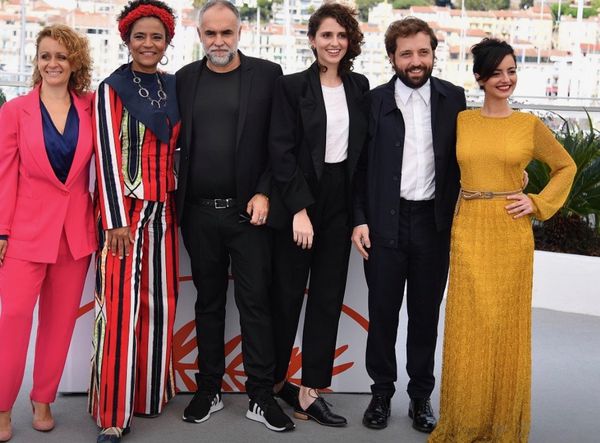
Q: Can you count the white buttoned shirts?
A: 1